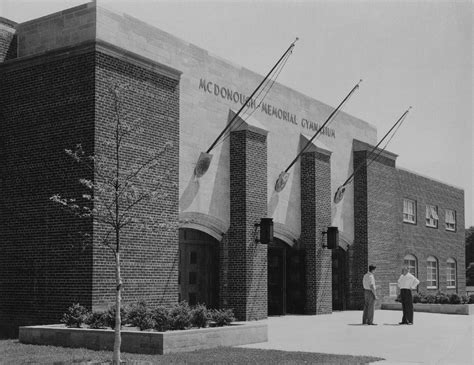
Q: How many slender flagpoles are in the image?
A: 3